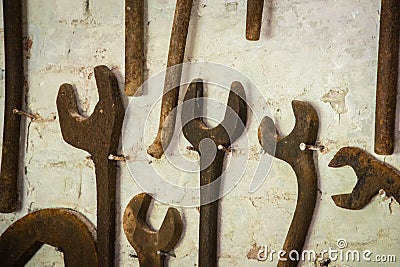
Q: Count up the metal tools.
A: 11